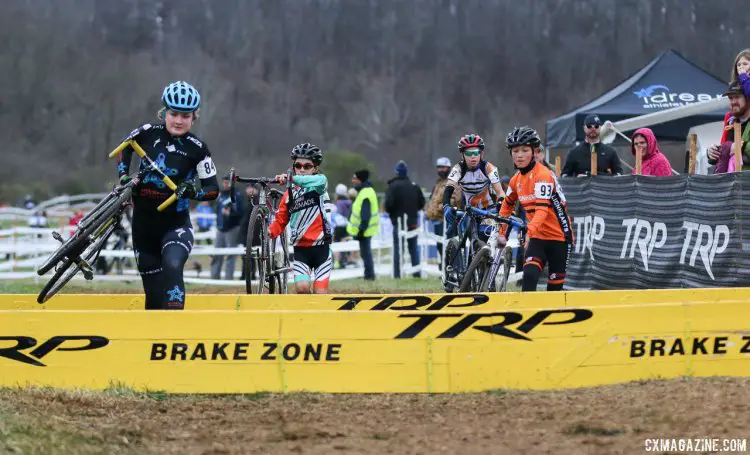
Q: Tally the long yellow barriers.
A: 2